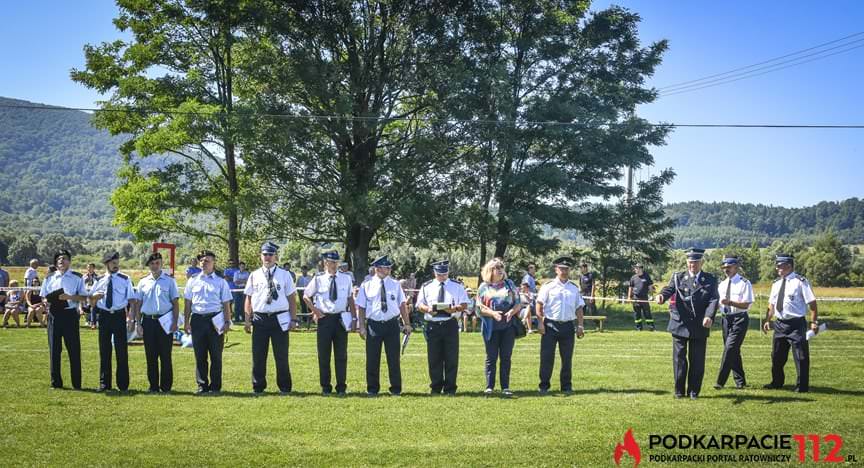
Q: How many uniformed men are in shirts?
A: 11